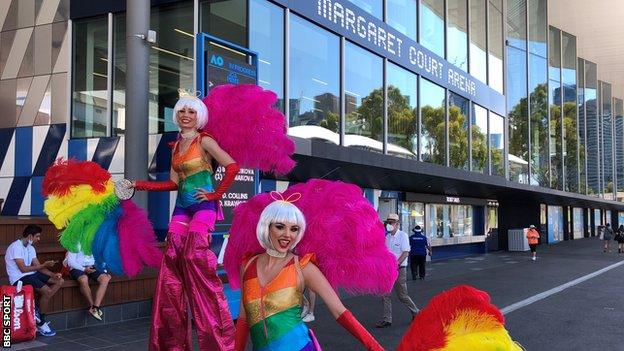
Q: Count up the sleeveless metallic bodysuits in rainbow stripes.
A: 2